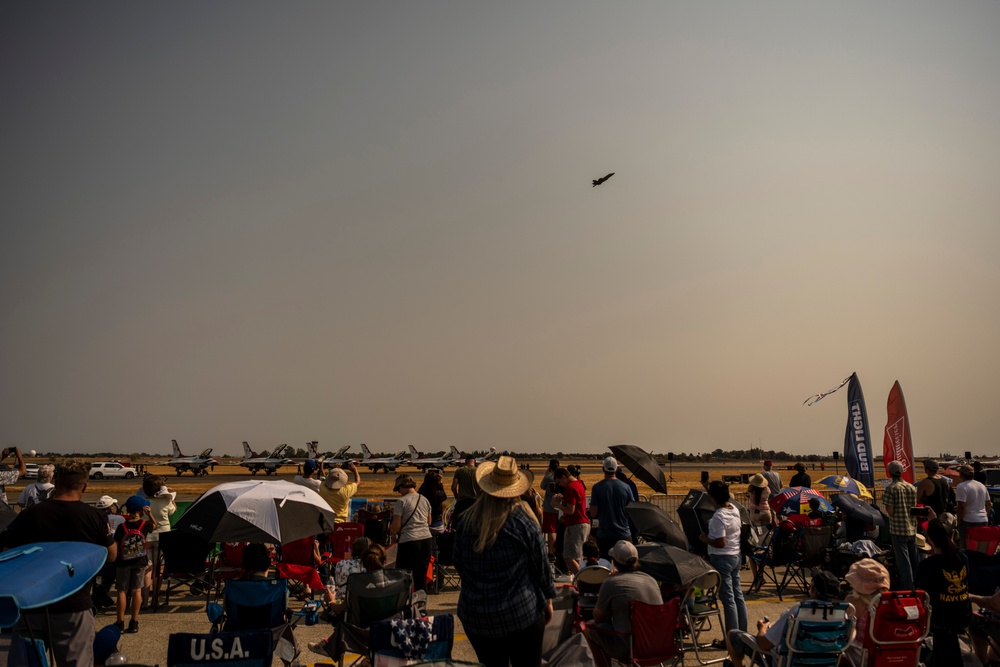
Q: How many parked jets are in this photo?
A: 6